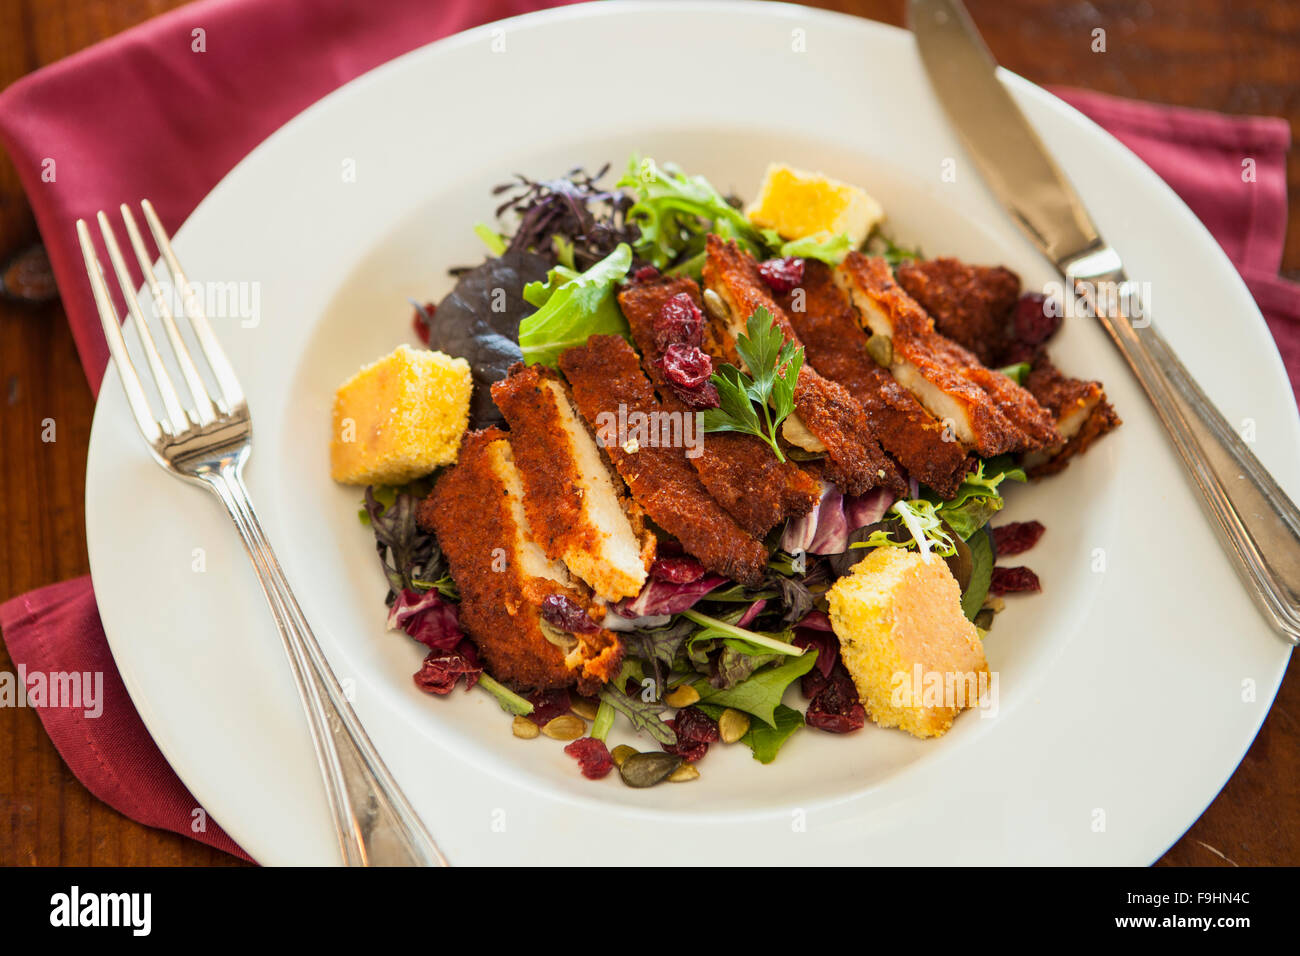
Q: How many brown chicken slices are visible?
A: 9